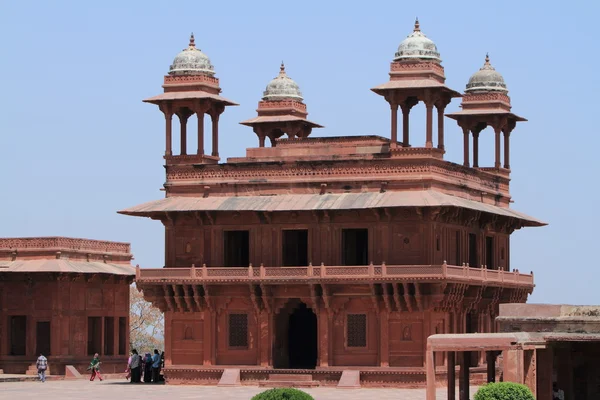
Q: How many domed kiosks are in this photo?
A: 4